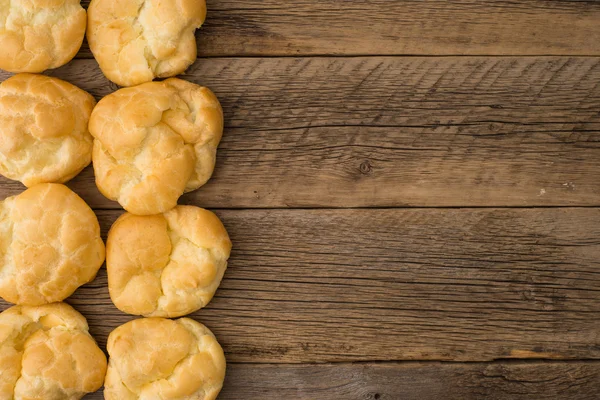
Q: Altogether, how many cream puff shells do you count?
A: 8